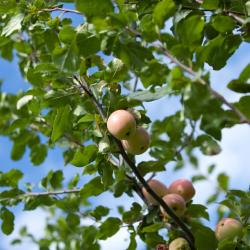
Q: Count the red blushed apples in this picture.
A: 6